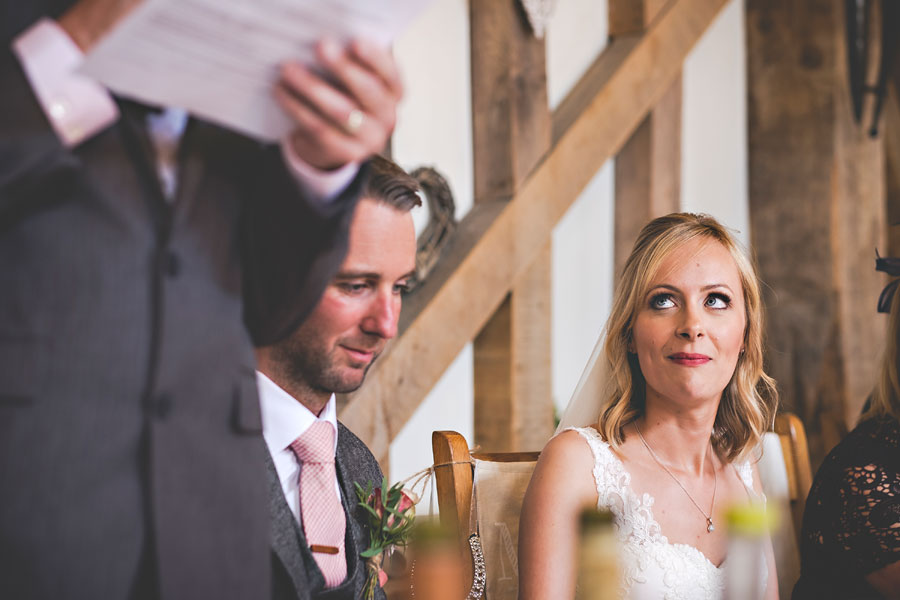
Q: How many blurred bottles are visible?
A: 3